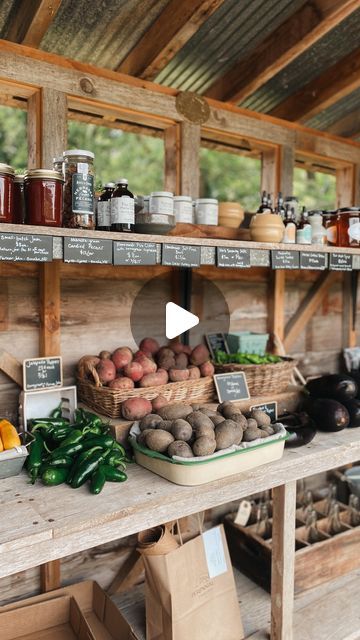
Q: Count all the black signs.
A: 12